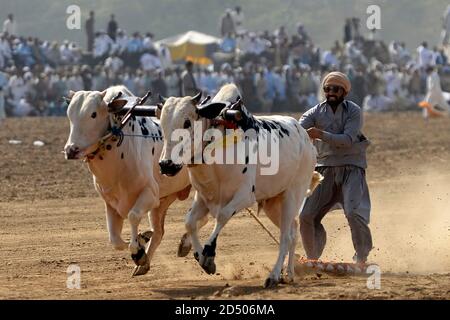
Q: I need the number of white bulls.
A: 2